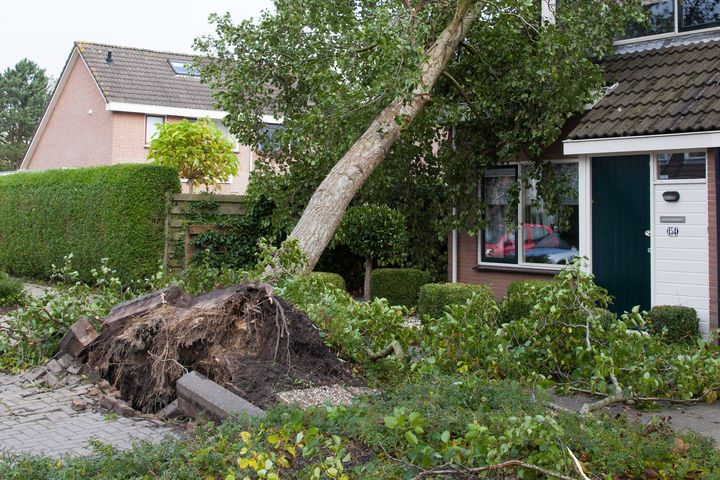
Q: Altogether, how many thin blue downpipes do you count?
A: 0